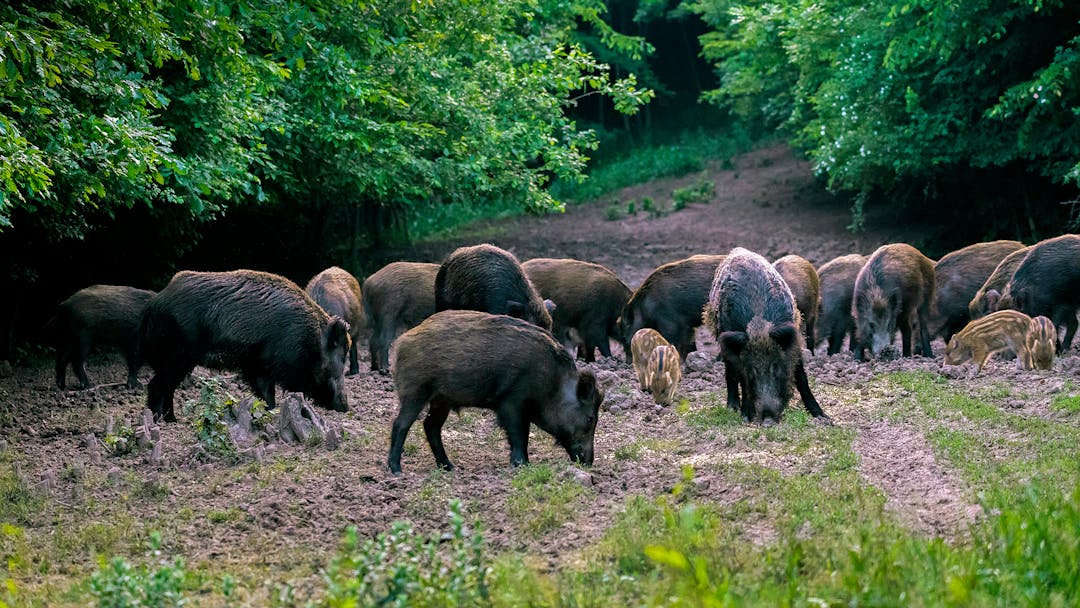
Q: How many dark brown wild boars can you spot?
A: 15